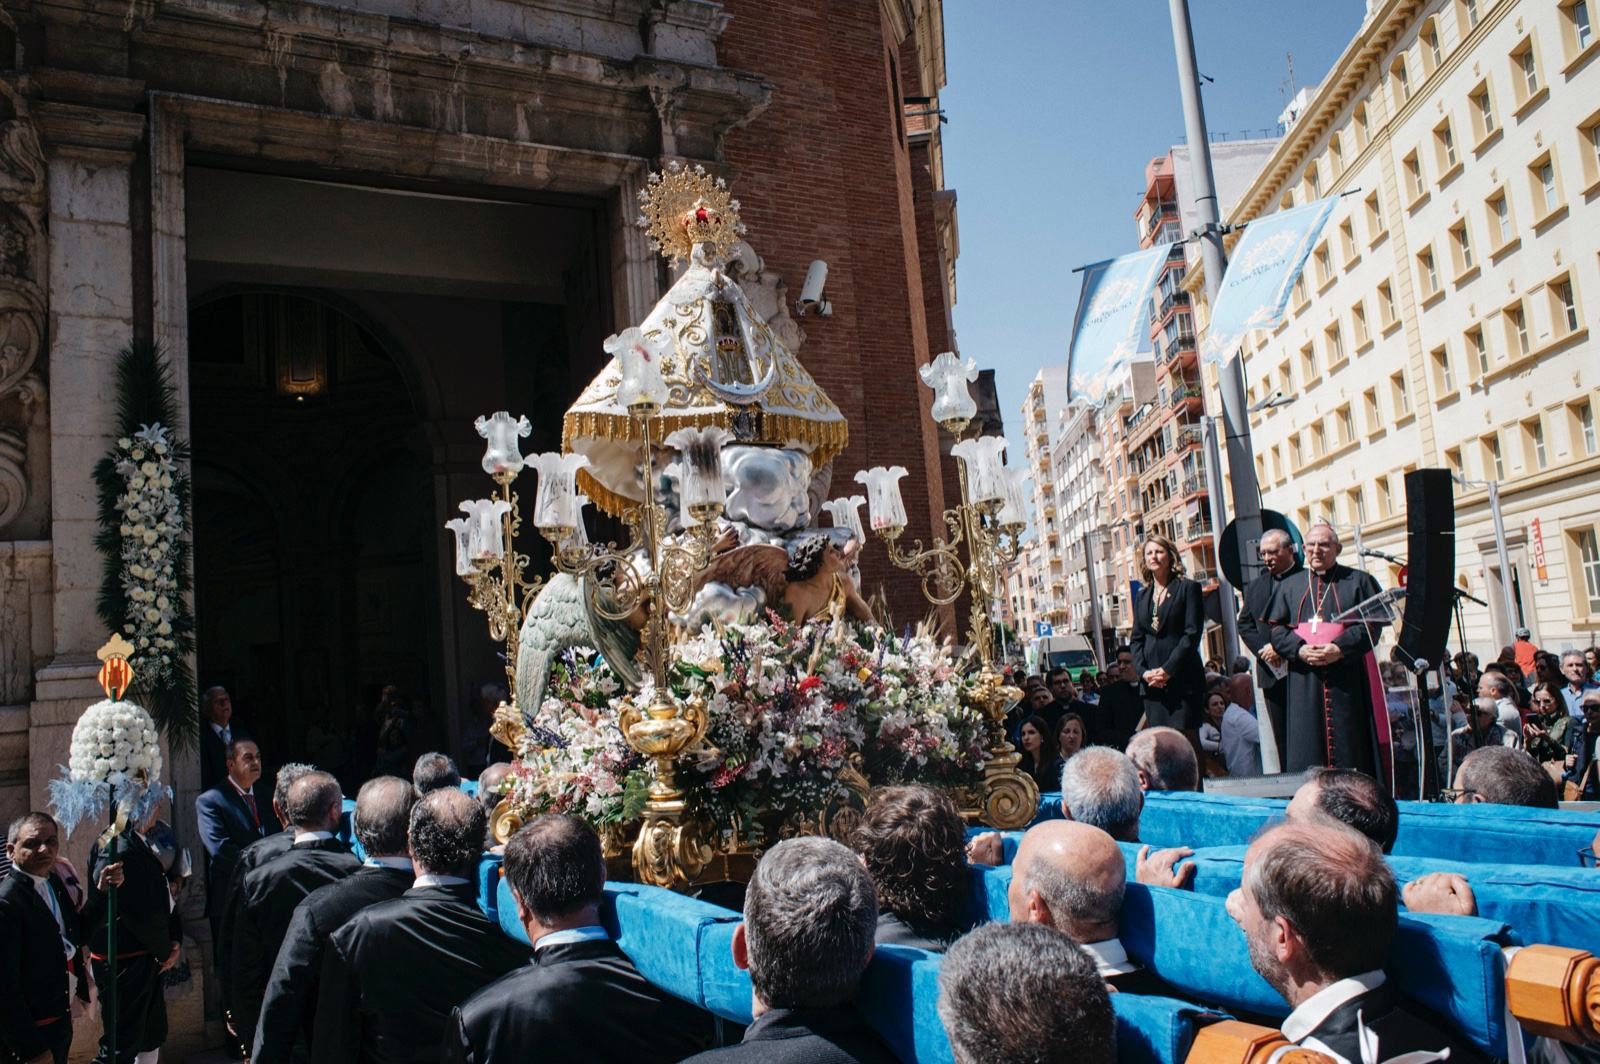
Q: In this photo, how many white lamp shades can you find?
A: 13